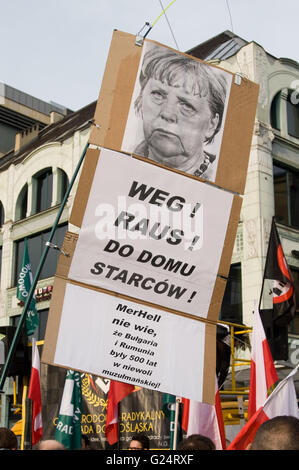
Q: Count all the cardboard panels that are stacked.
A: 3